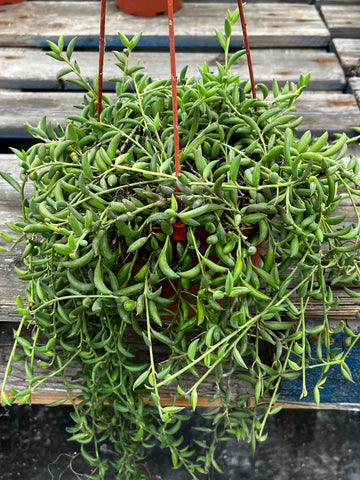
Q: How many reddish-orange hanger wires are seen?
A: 3